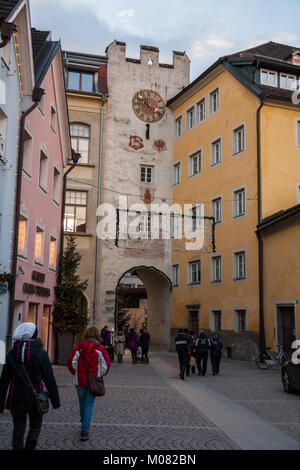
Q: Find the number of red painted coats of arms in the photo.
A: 3